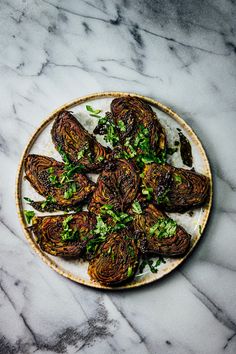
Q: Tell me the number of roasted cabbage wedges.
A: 8